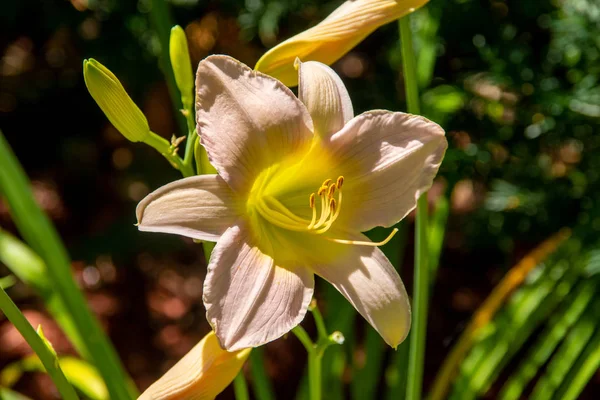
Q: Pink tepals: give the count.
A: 6